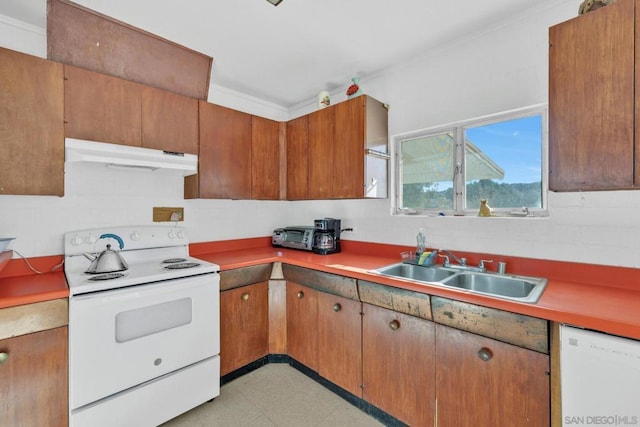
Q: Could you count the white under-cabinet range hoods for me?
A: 1